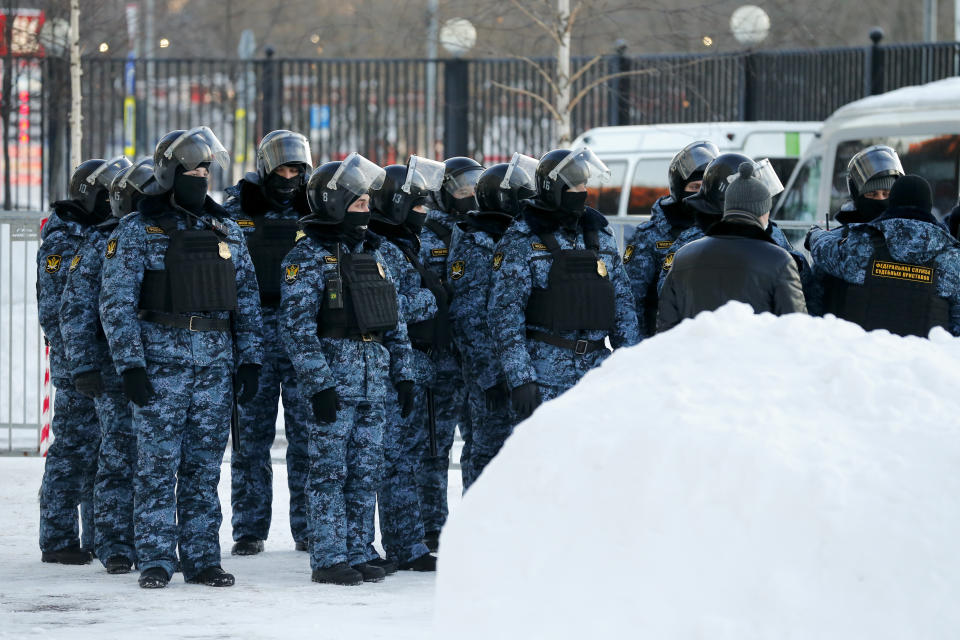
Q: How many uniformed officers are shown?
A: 13